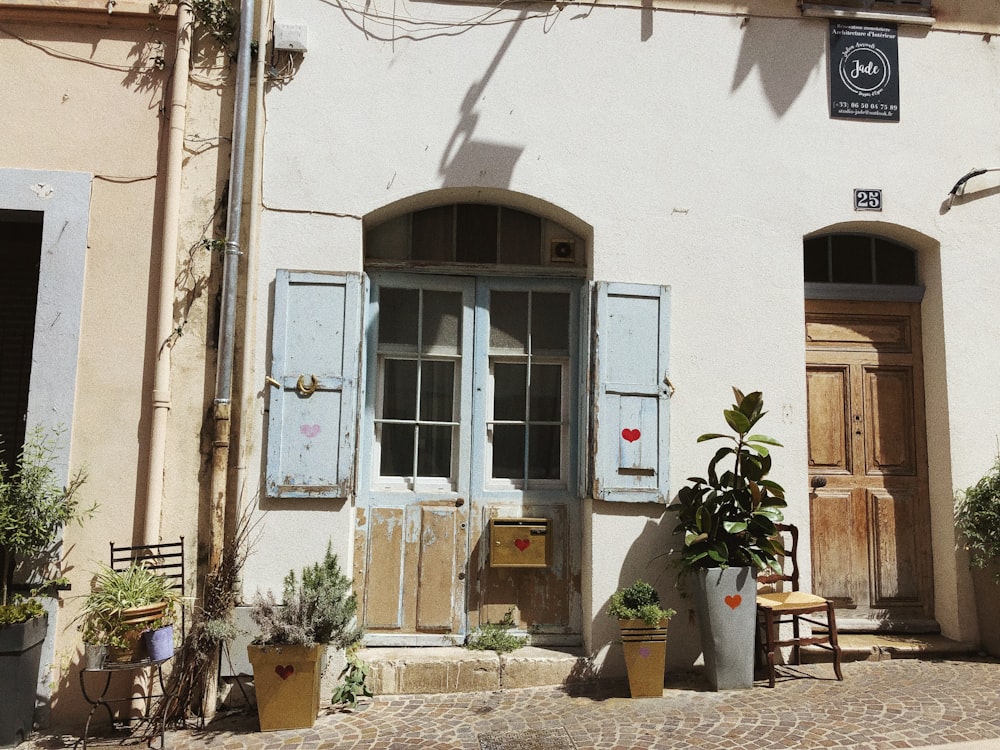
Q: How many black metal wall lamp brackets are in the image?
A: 1